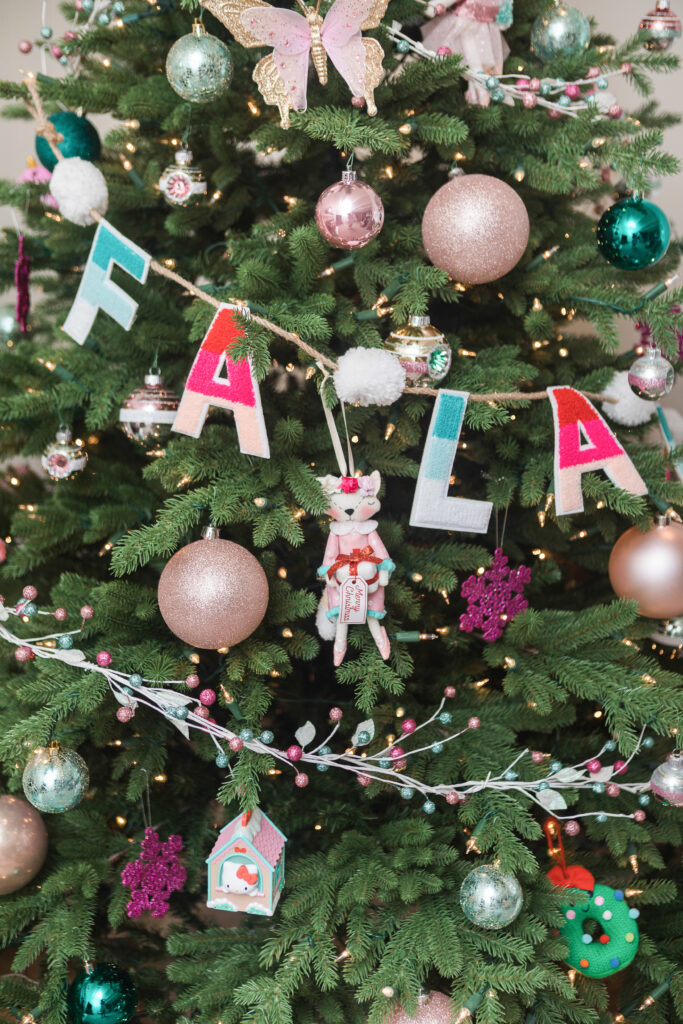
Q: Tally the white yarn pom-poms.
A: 3